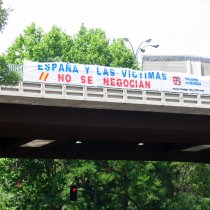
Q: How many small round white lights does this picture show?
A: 2